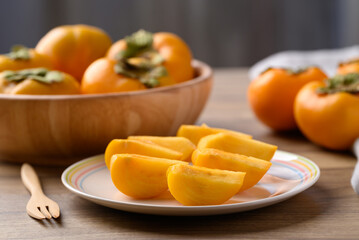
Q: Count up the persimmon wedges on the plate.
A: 7